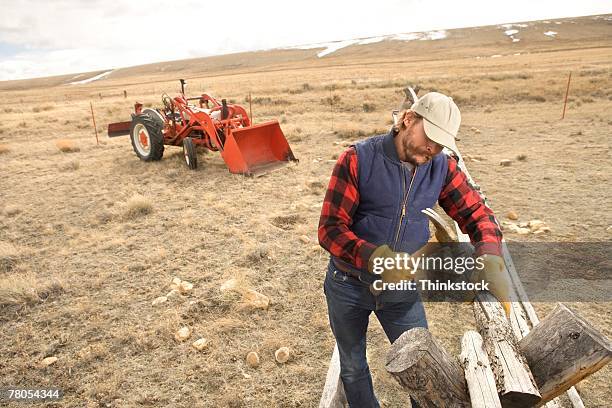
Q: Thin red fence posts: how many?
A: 3